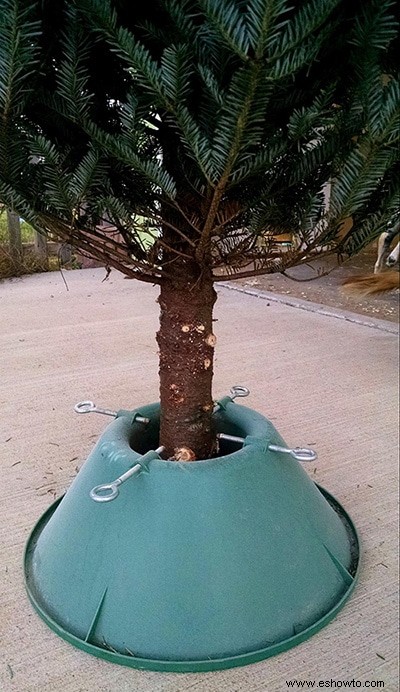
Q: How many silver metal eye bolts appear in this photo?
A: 4